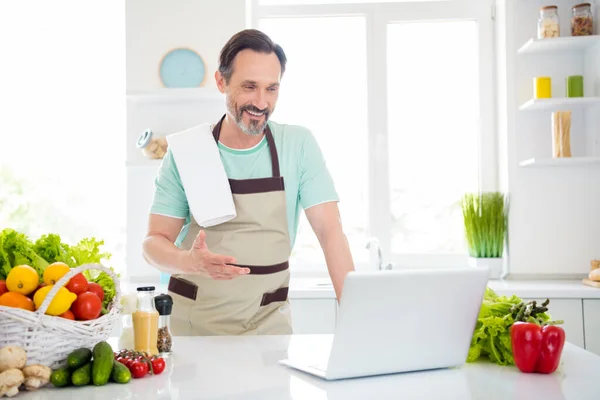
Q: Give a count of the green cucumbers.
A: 5